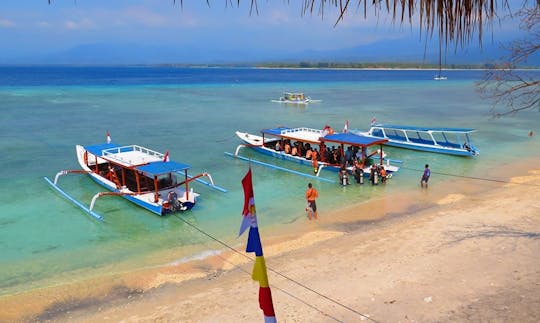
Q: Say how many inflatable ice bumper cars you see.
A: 0